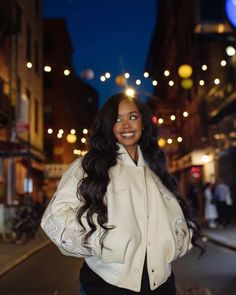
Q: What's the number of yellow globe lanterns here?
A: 4